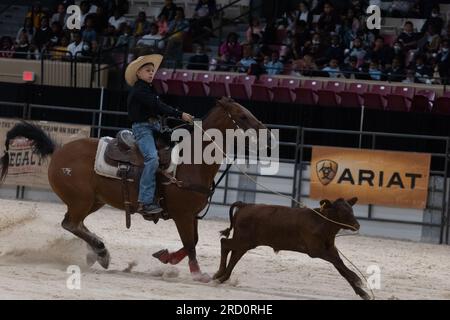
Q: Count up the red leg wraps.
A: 2